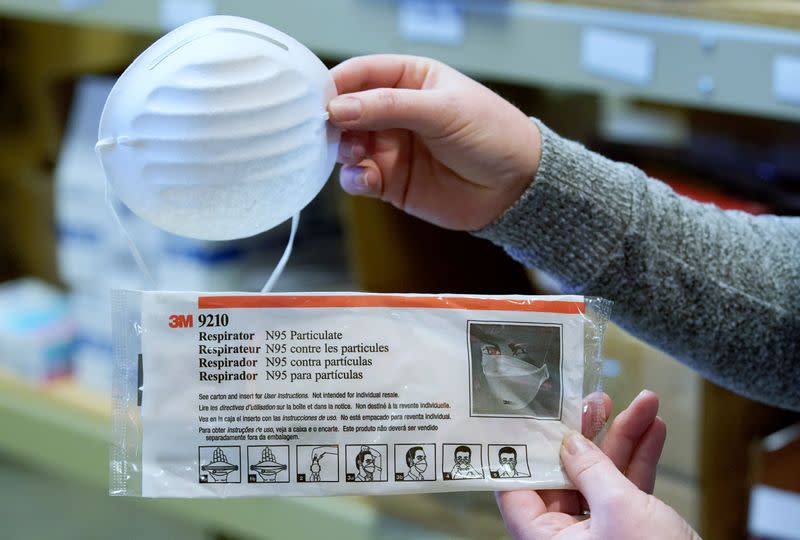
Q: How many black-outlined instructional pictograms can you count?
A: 7